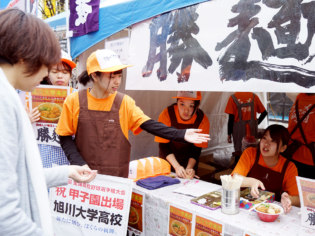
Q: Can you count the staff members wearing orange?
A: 6